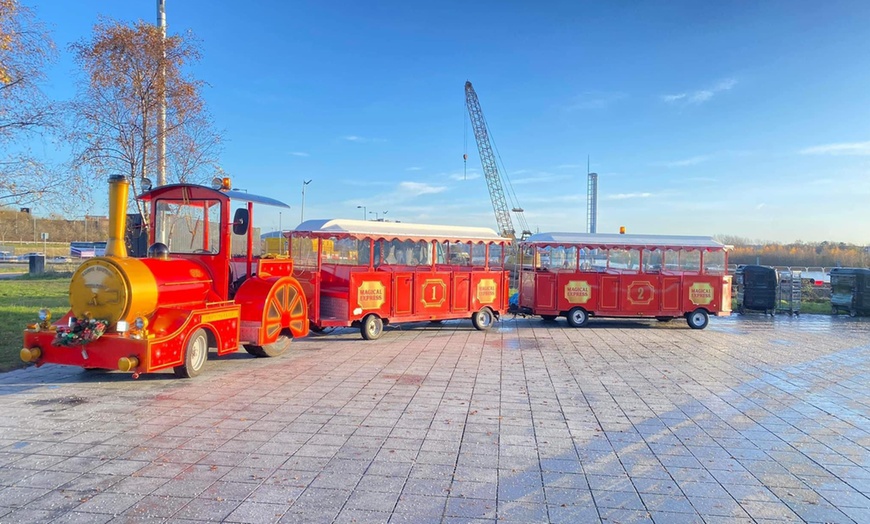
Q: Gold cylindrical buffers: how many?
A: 2